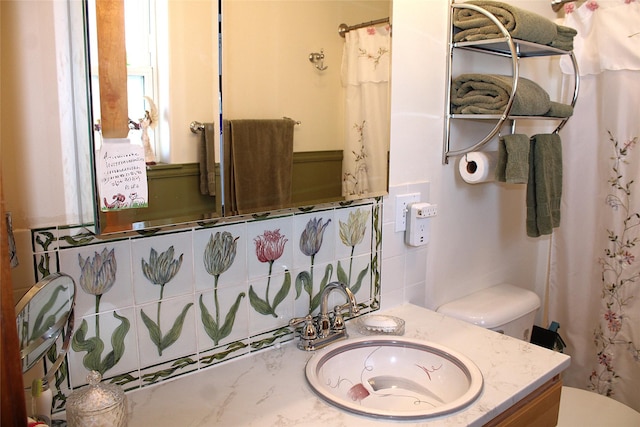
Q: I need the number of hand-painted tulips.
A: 6